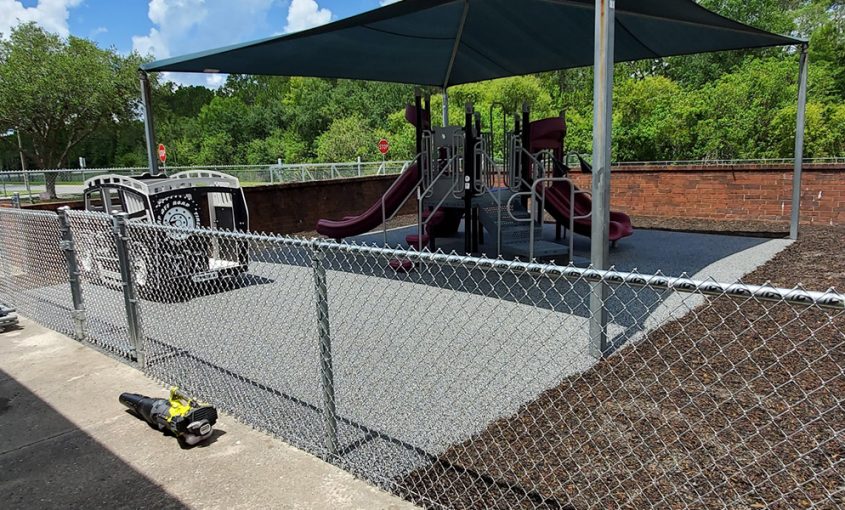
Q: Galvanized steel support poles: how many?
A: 4